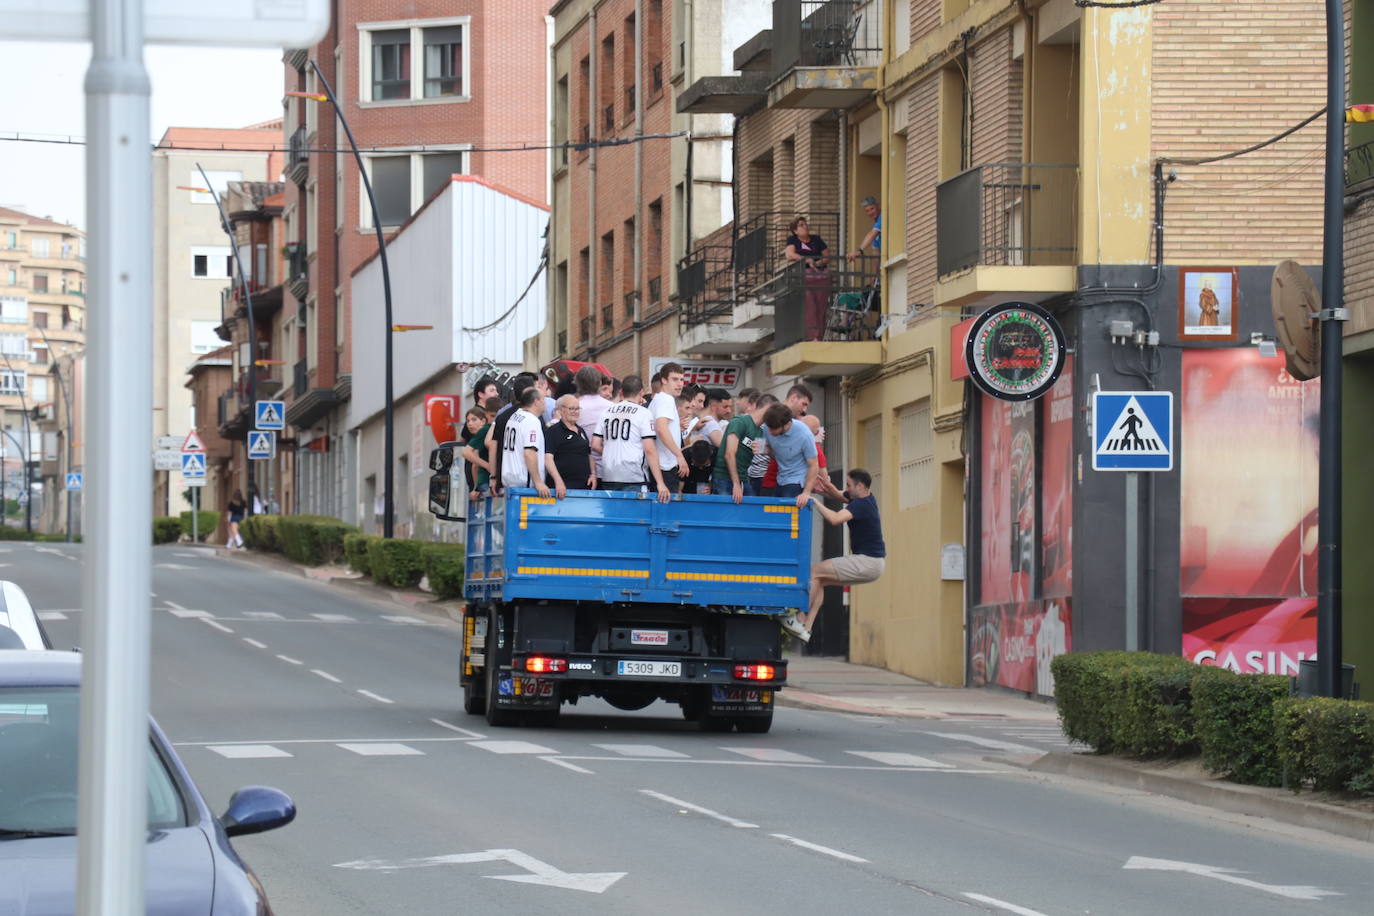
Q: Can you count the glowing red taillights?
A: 2